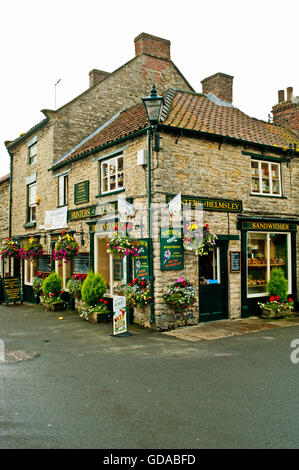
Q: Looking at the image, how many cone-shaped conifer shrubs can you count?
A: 3